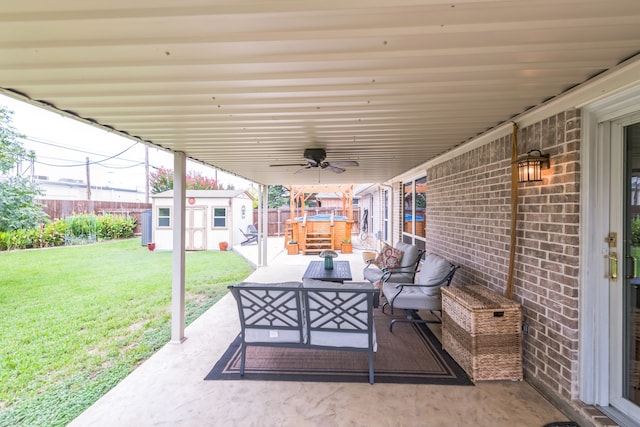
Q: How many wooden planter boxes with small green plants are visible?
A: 2